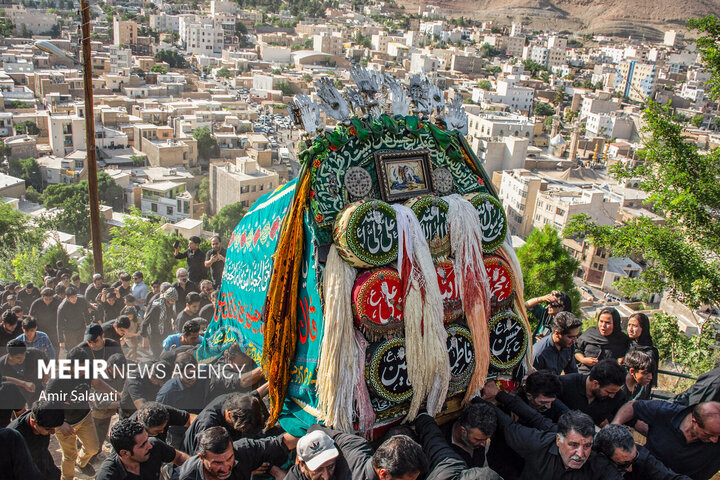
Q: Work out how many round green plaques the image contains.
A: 3